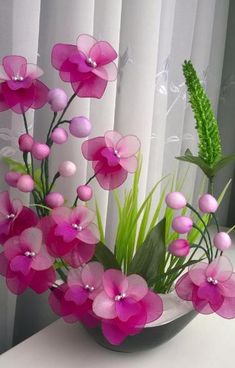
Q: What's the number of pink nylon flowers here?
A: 9